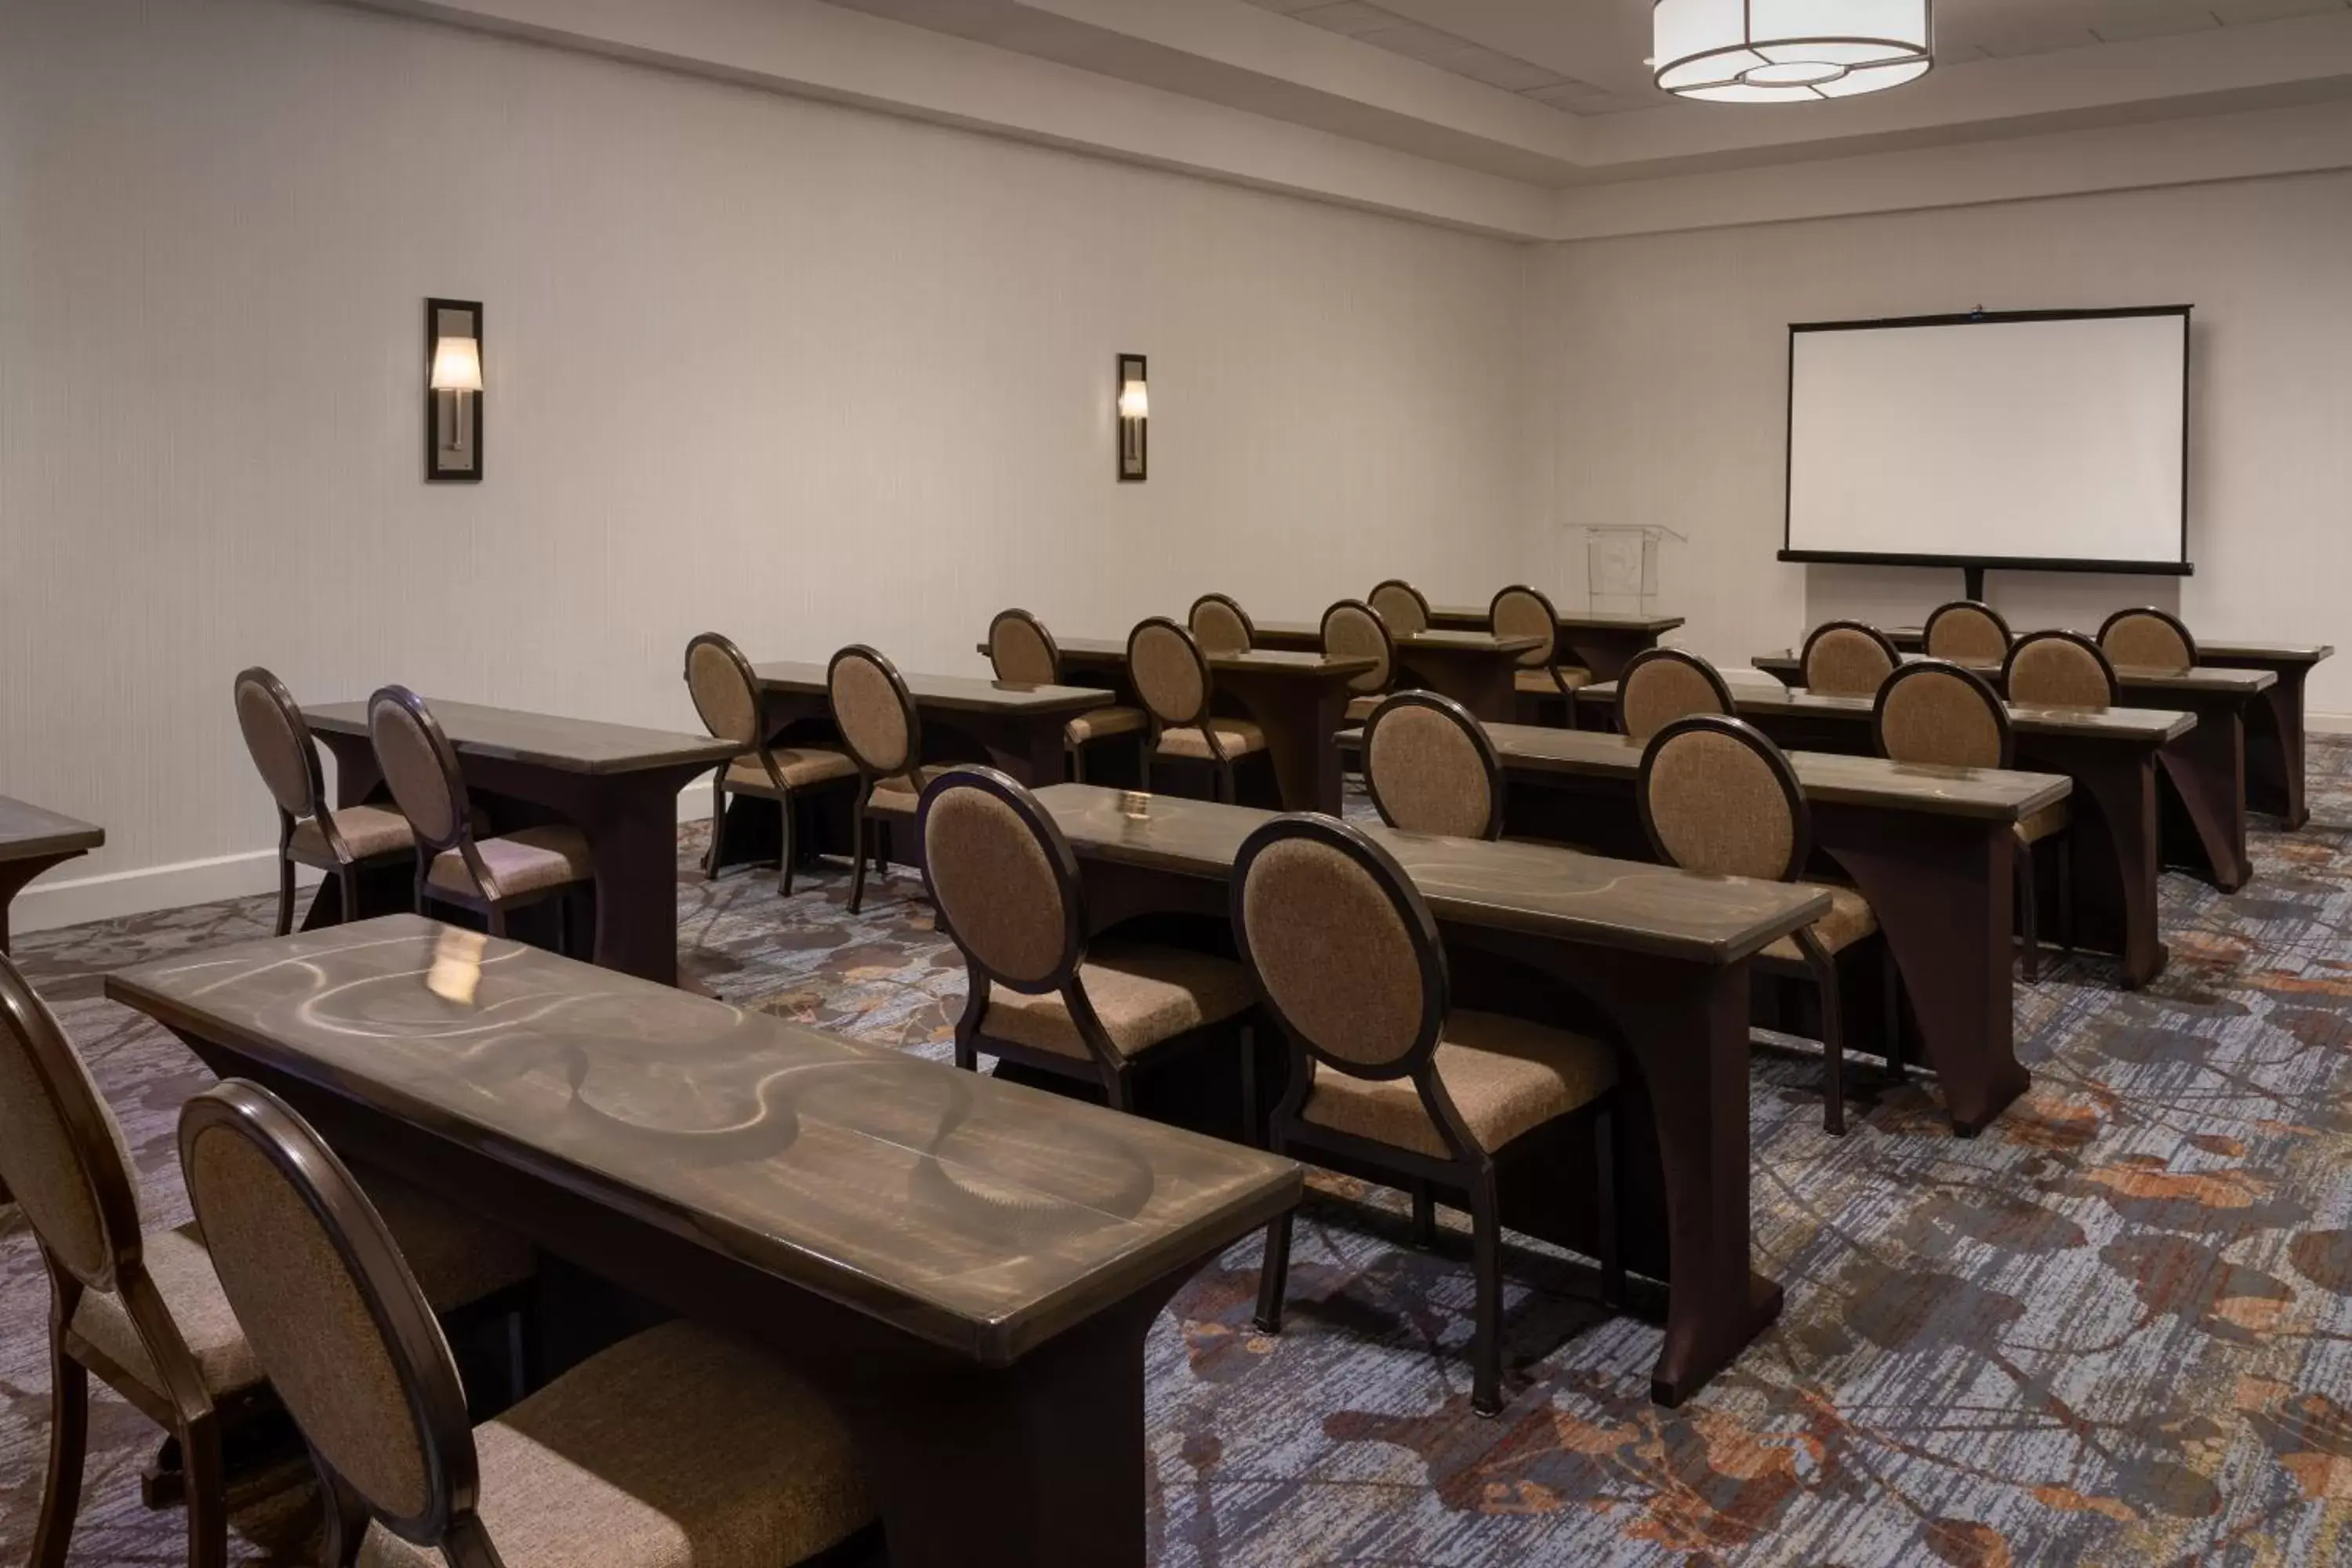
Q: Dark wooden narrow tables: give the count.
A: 12